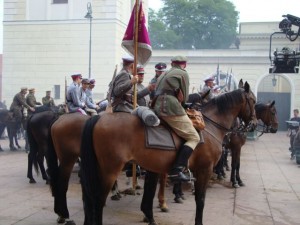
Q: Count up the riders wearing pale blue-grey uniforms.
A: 3